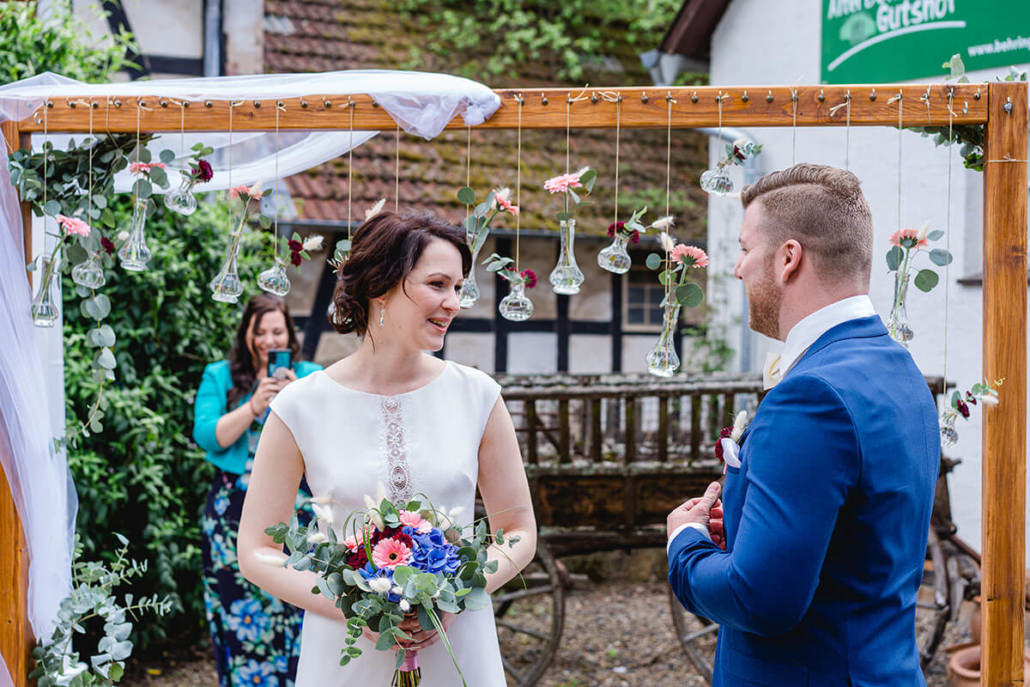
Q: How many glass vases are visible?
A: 14